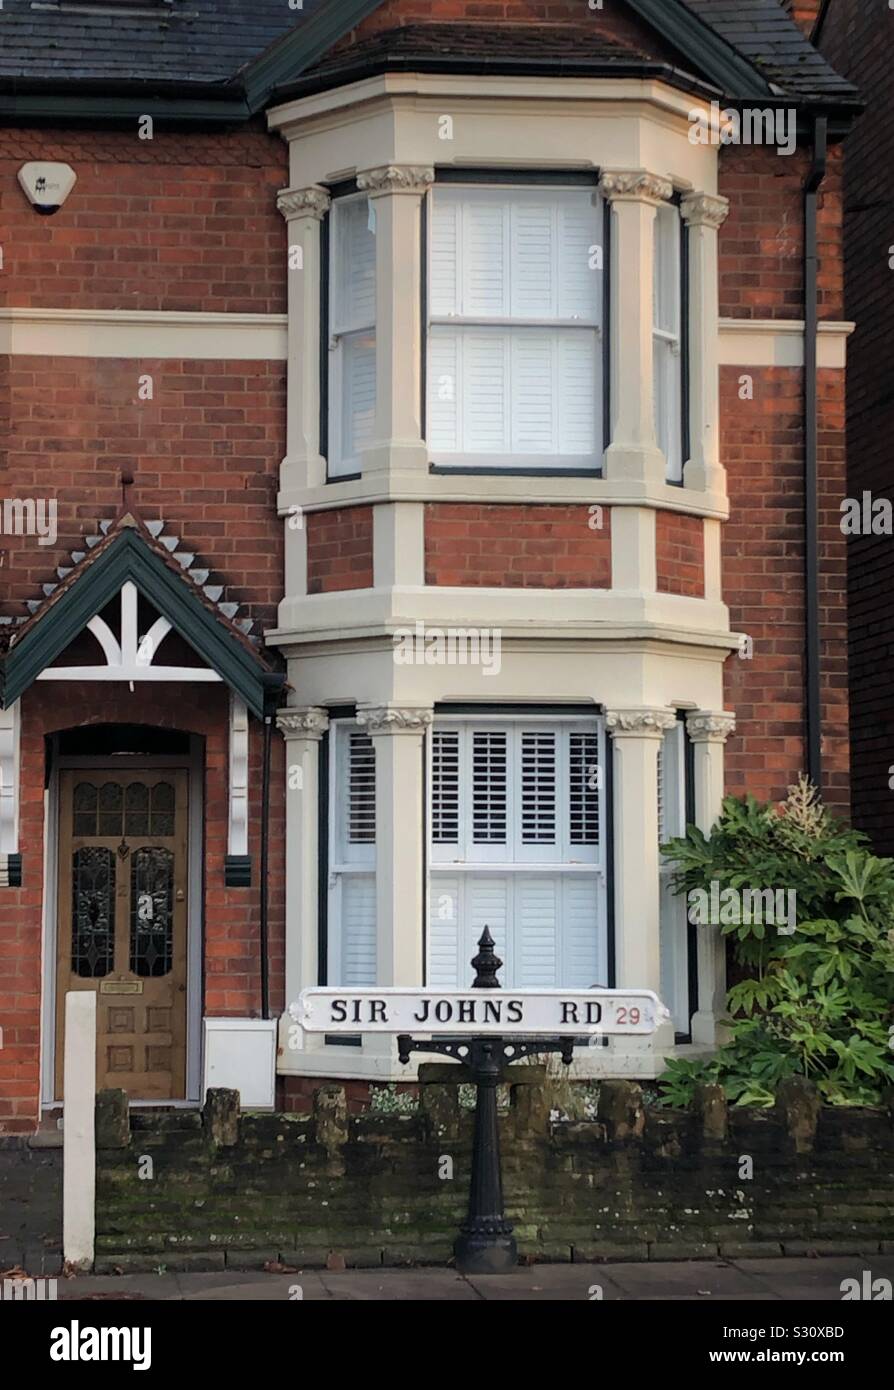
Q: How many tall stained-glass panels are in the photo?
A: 2